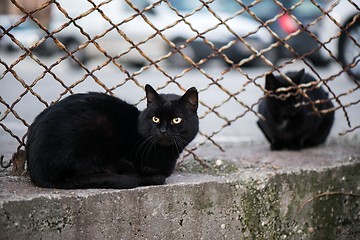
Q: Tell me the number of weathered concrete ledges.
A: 1